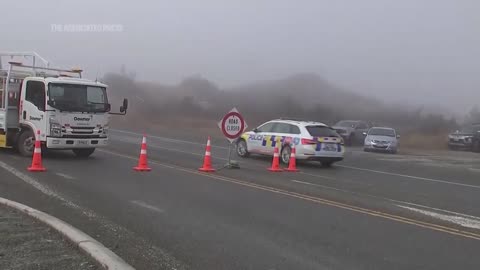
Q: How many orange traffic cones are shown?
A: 5